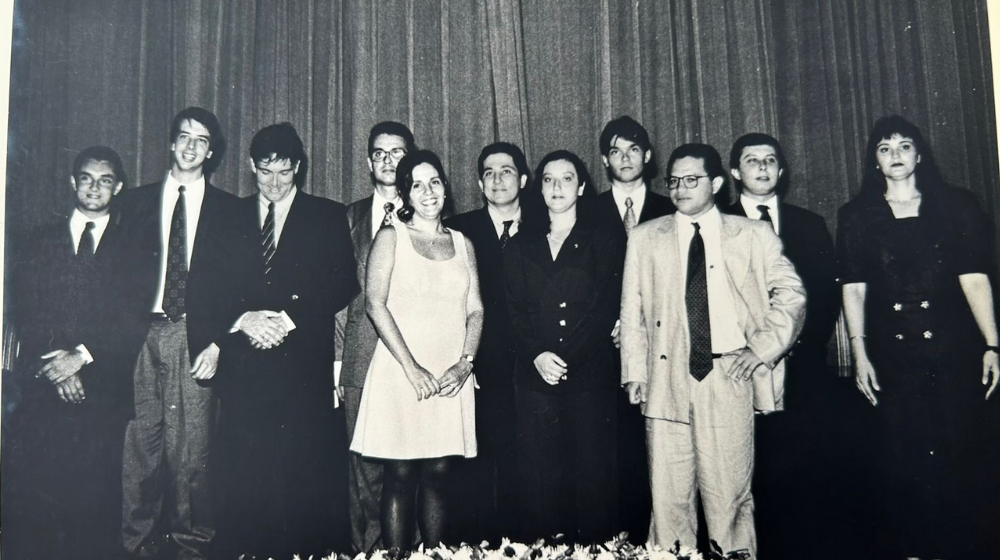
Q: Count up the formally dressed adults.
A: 11